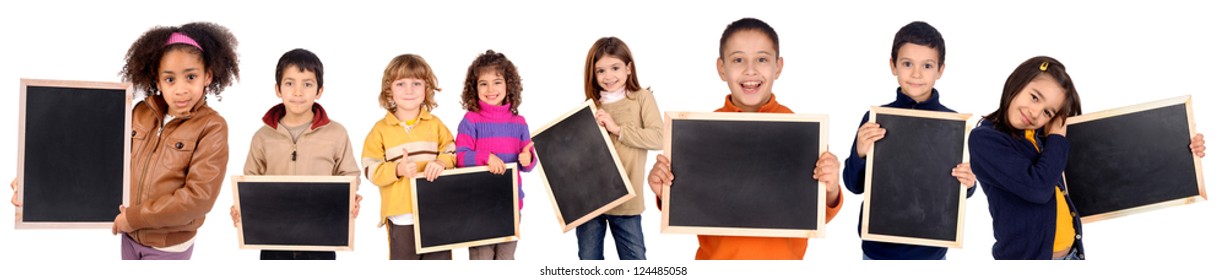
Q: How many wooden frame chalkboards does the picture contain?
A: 7